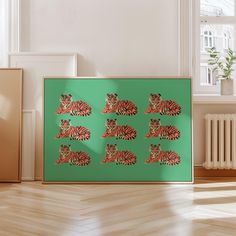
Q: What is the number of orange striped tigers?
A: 9